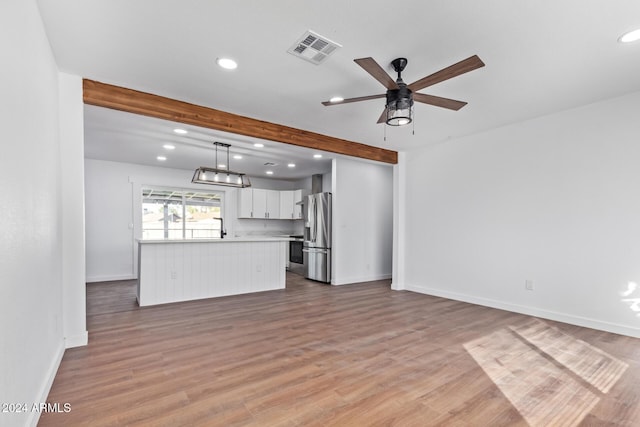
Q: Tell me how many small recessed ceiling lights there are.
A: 12